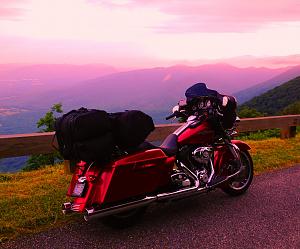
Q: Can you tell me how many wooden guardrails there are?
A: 1